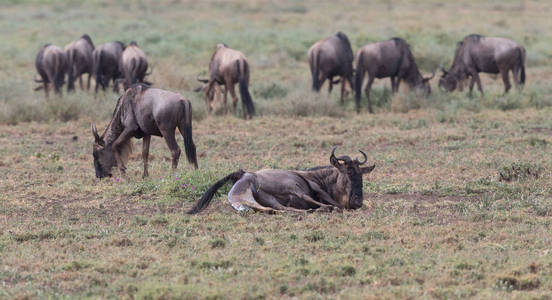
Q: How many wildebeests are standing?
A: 9